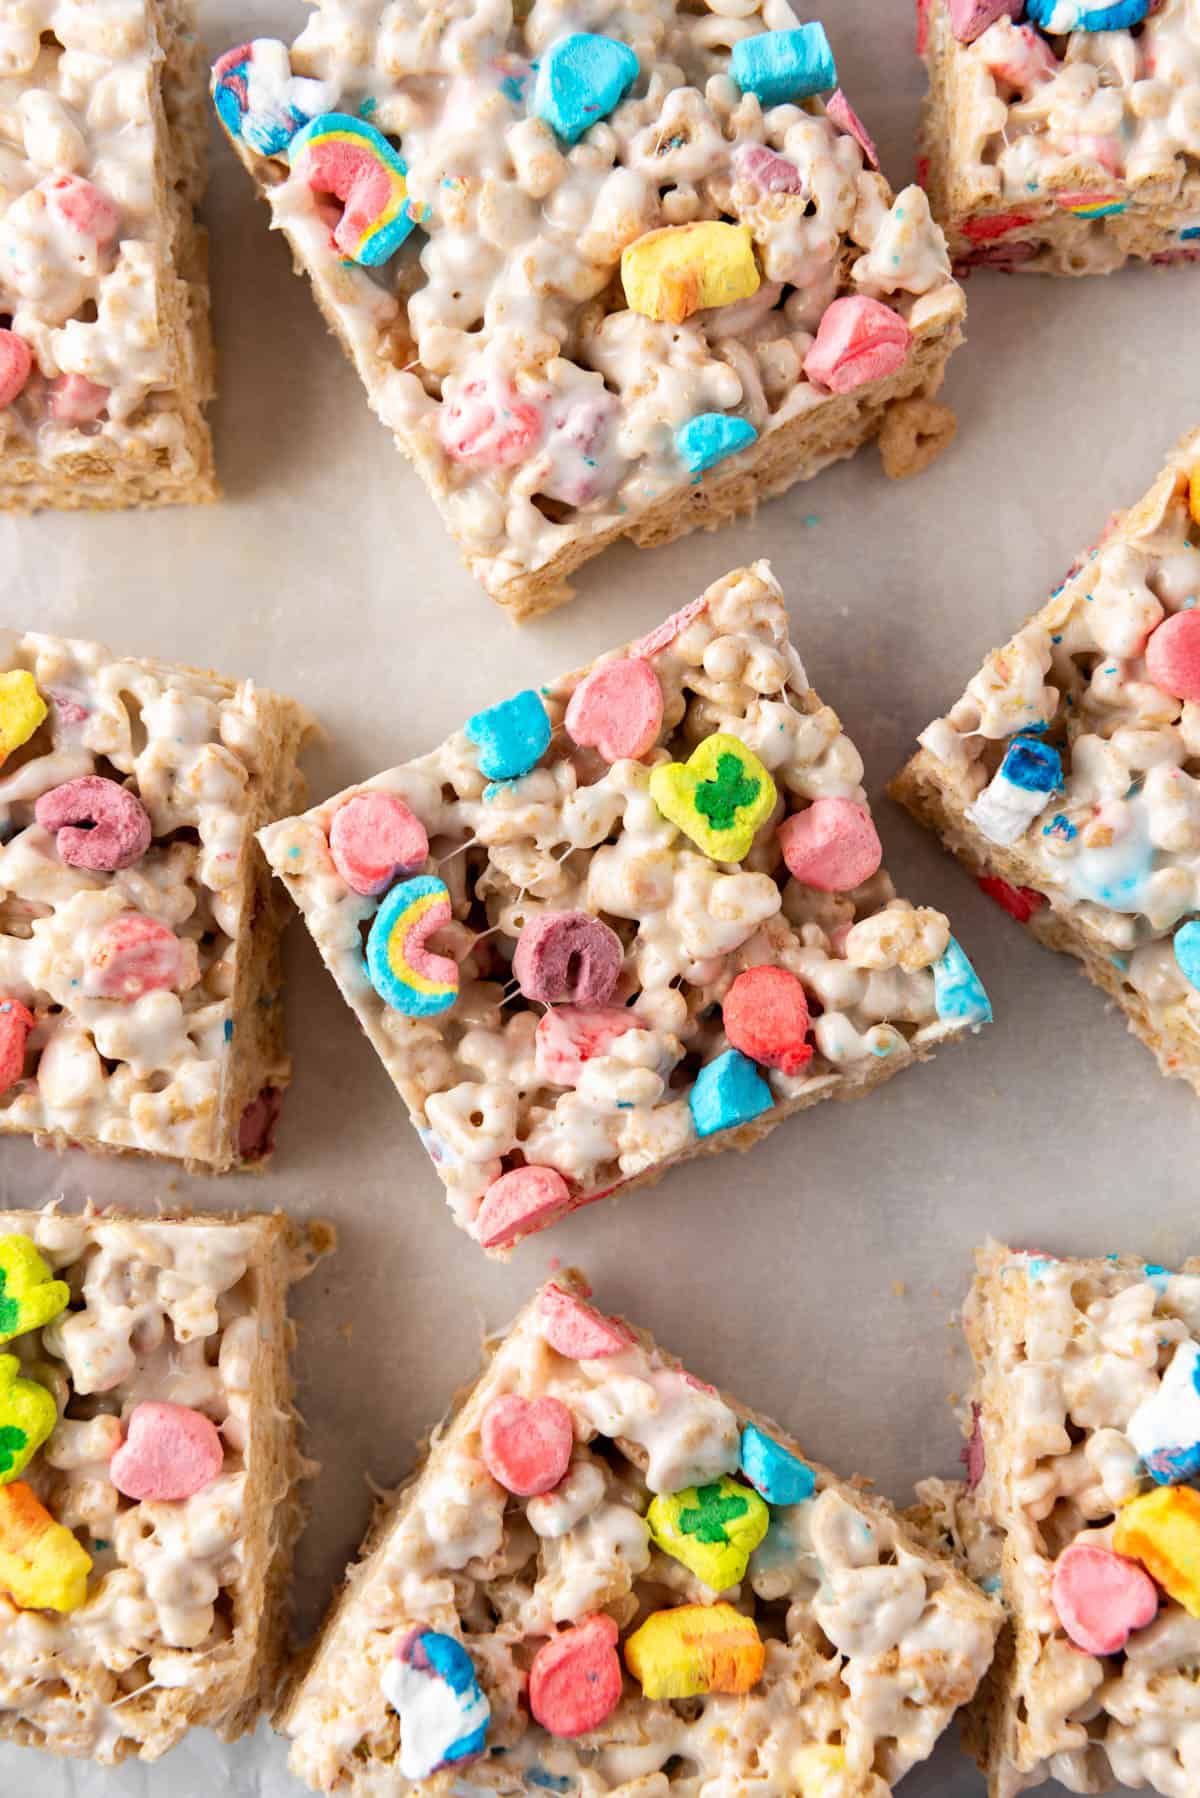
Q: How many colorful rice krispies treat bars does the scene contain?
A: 9